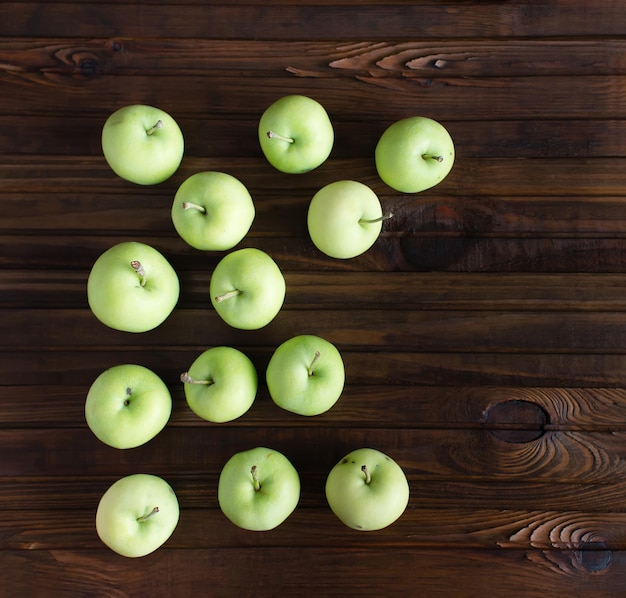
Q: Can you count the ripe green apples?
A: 13